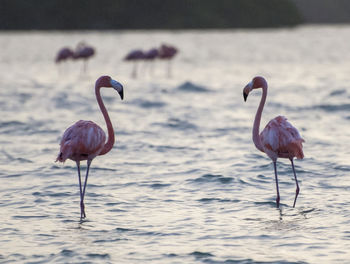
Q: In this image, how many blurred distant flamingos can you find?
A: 5